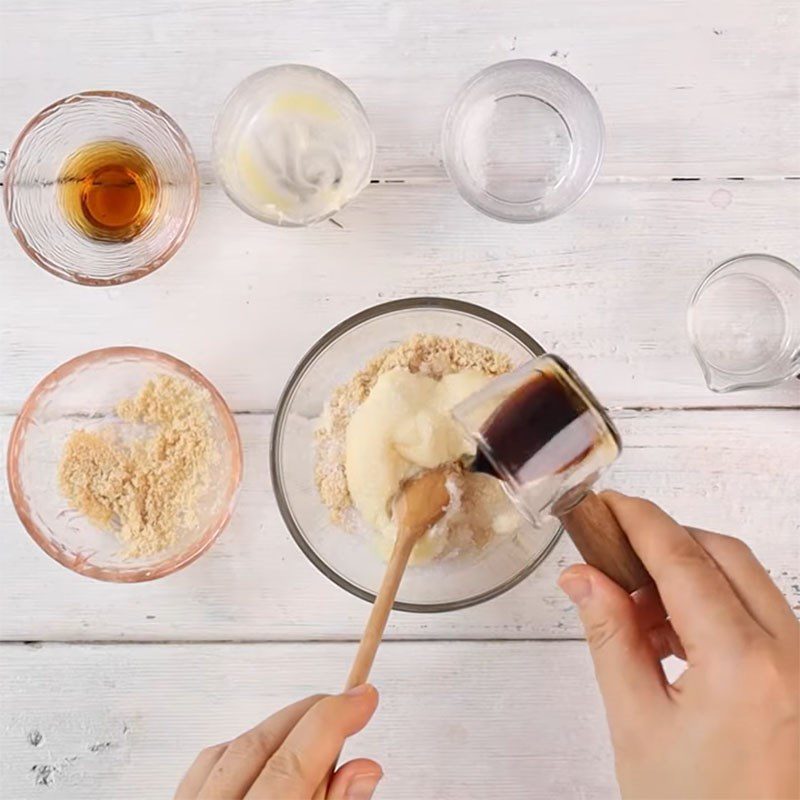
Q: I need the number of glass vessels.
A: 7